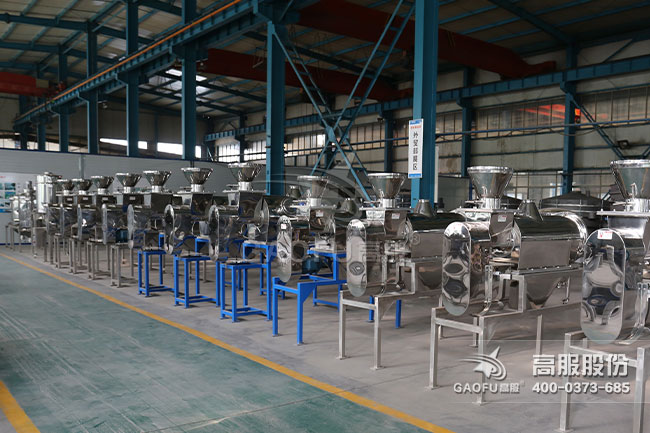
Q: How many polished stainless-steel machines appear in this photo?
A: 11